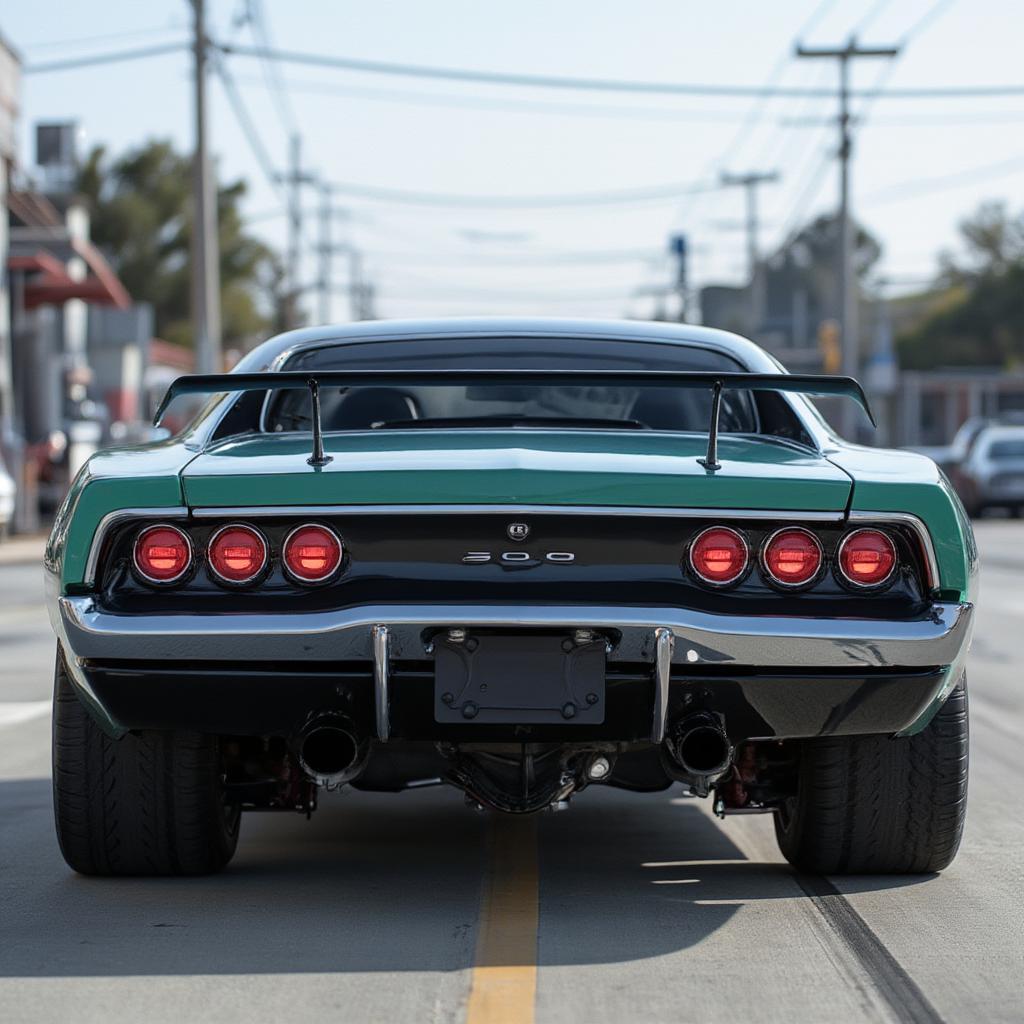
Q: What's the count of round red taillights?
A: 6